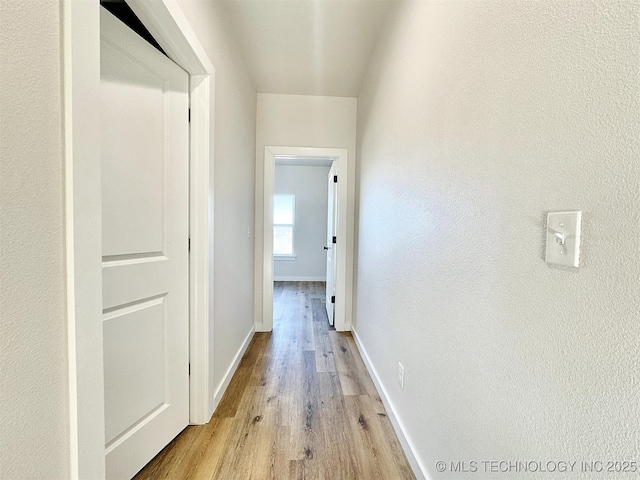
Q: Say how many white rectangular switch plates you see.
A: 1